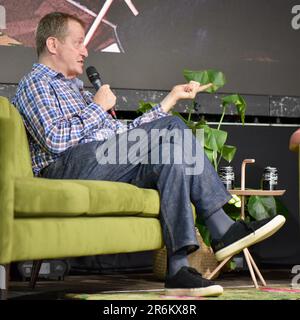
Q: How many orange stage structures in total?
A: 0